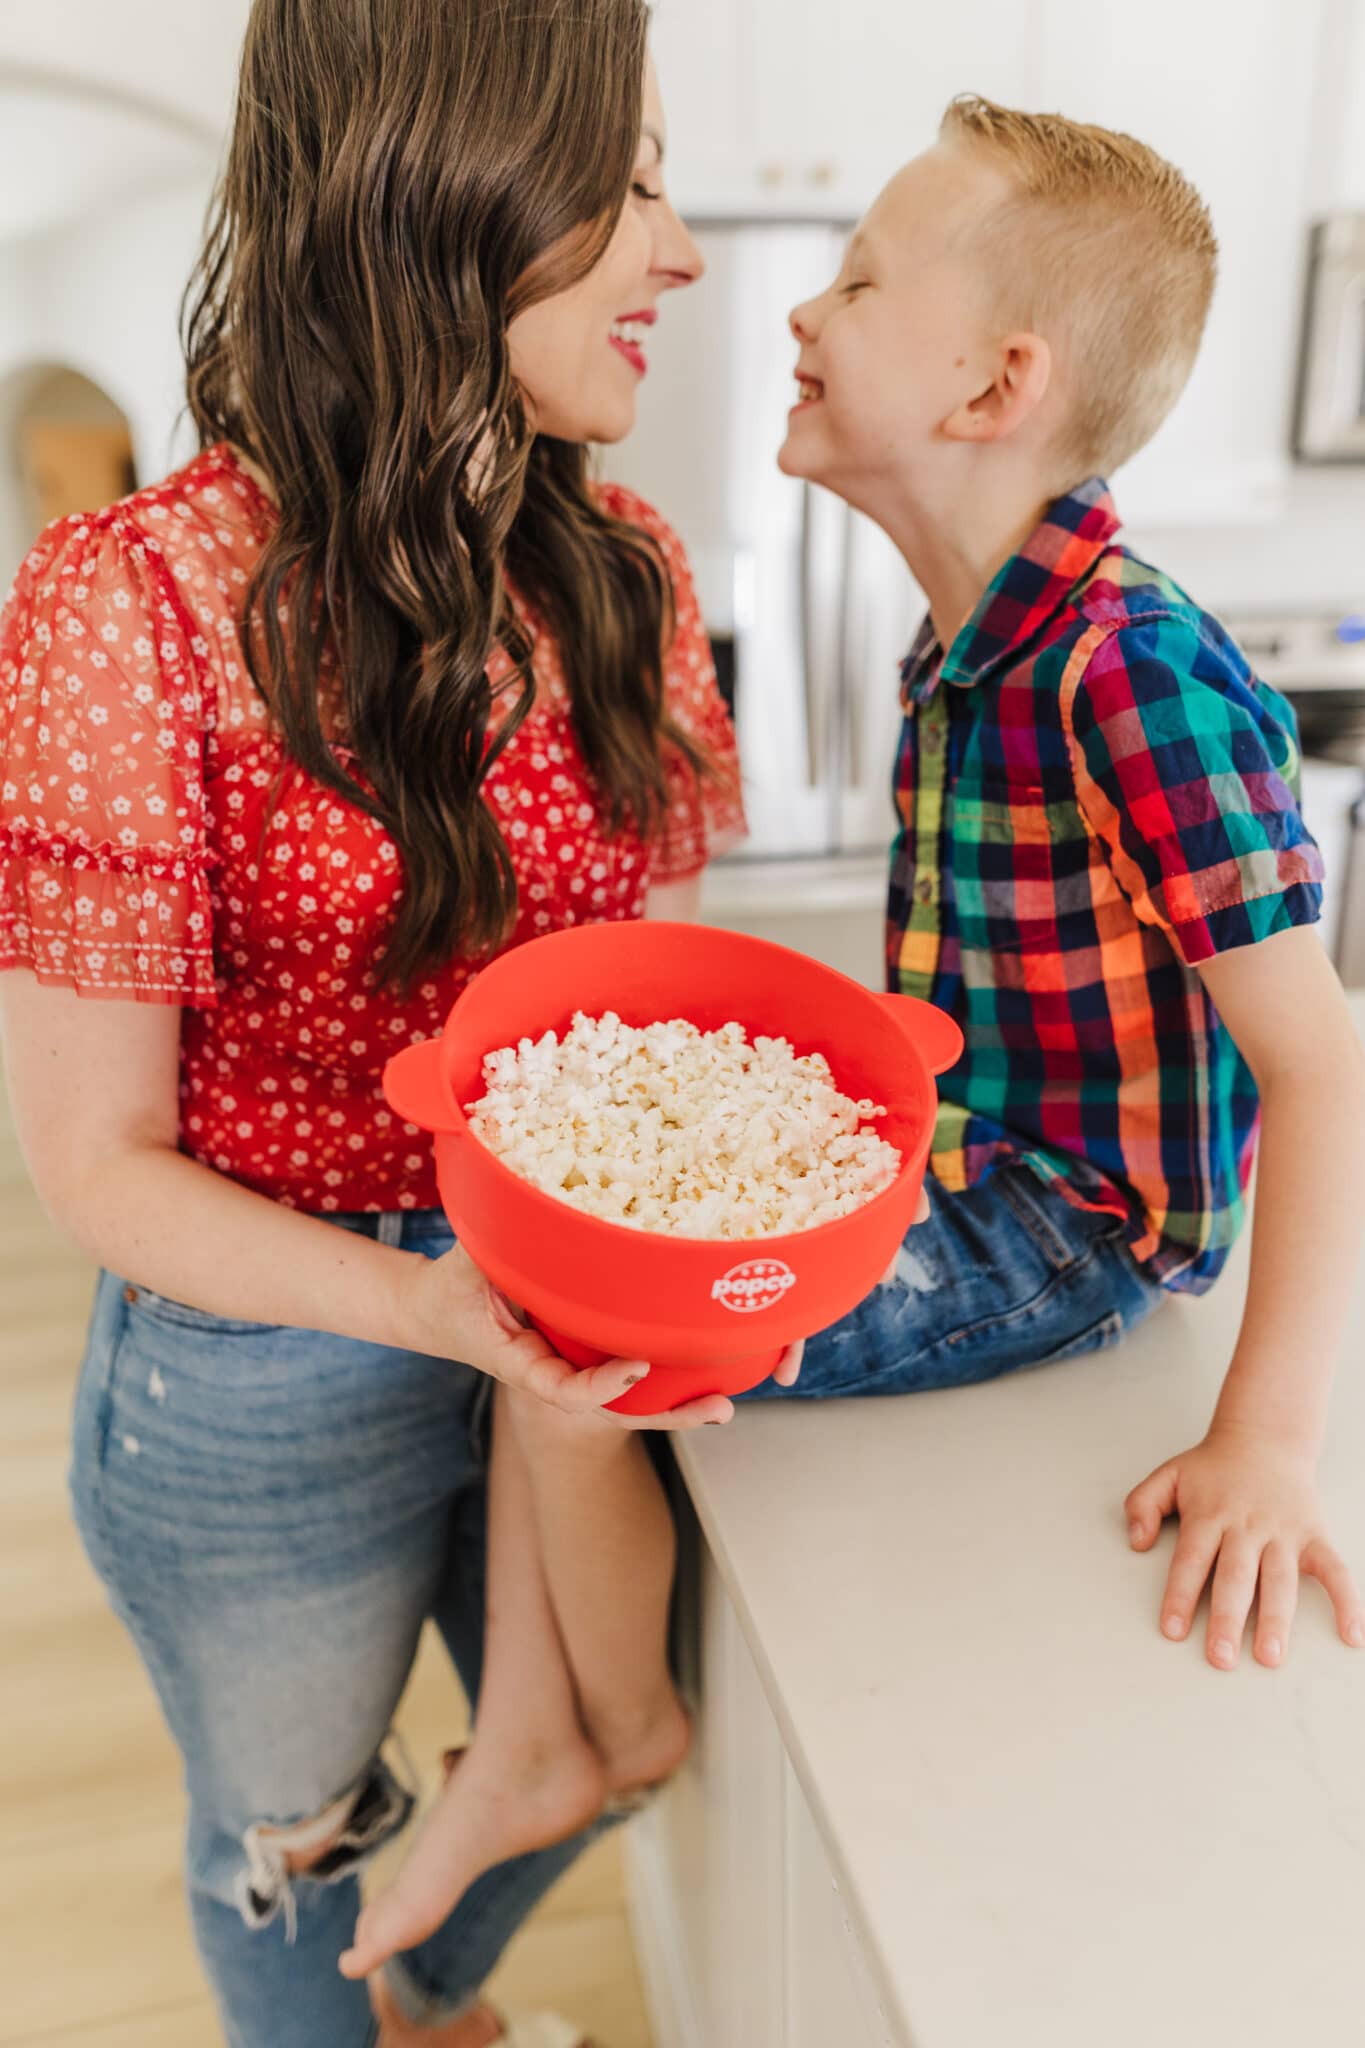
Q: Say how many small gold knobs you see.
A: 2